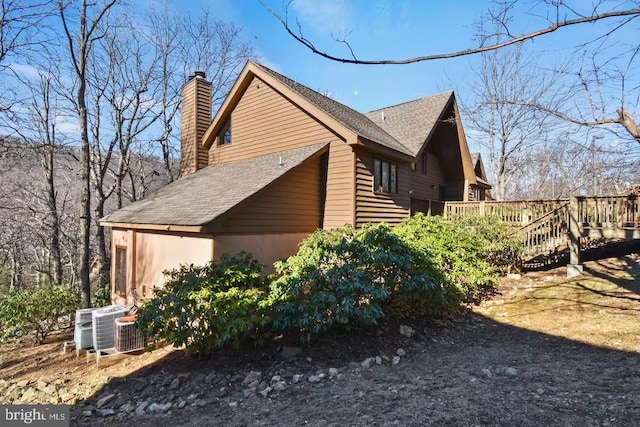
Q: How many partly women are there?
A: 0